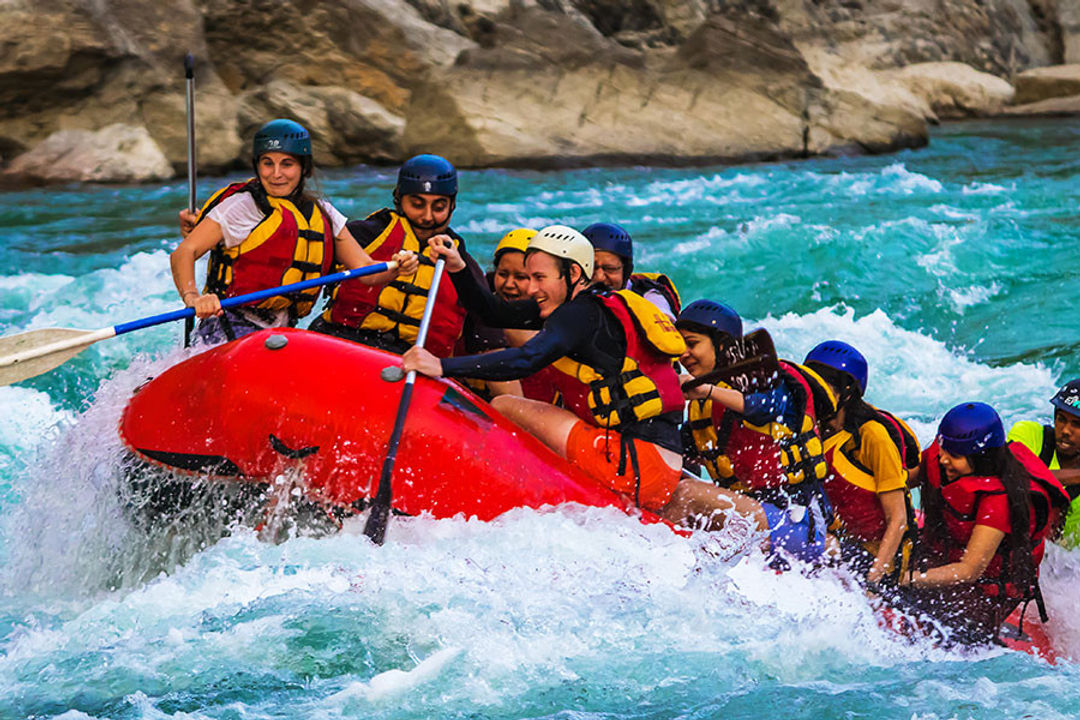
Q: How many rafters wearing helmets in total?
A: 9